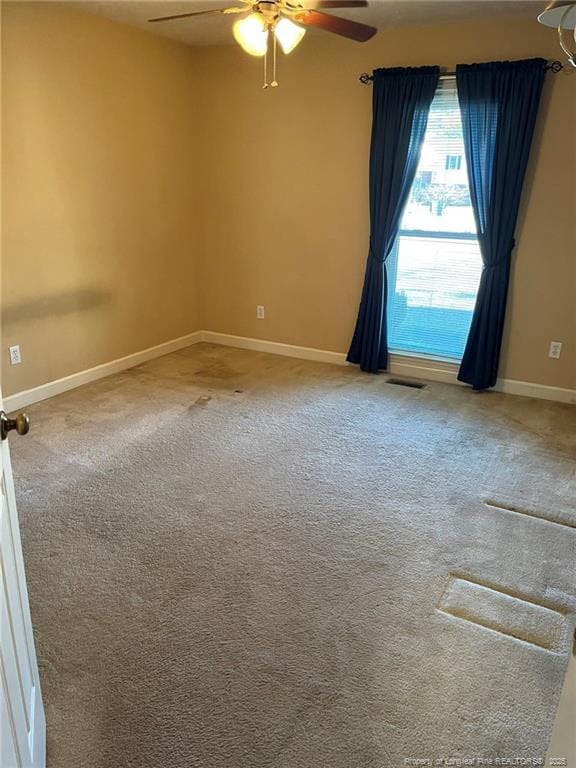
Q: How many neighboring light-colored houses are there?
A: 1